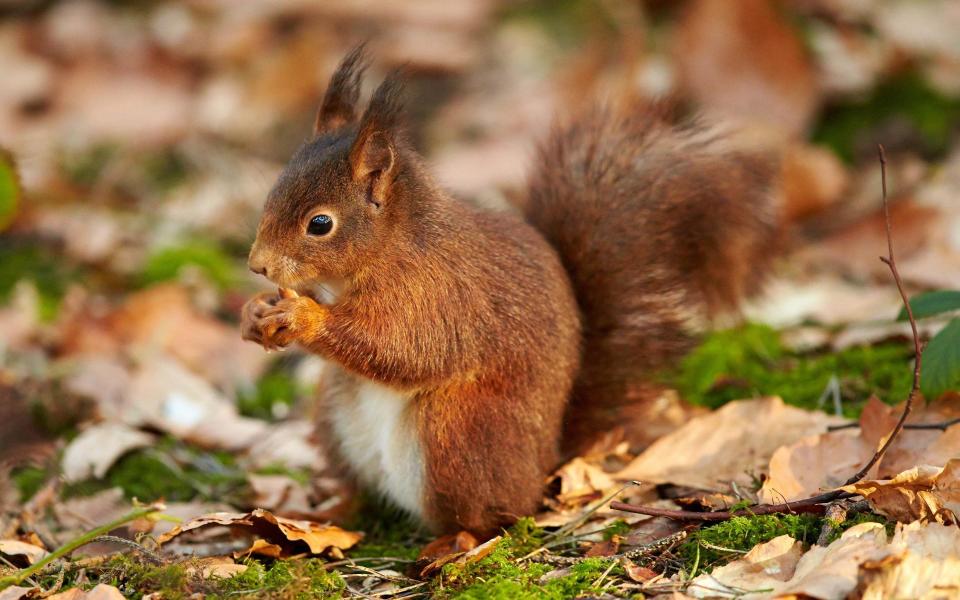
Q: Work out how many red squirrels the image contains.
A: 1